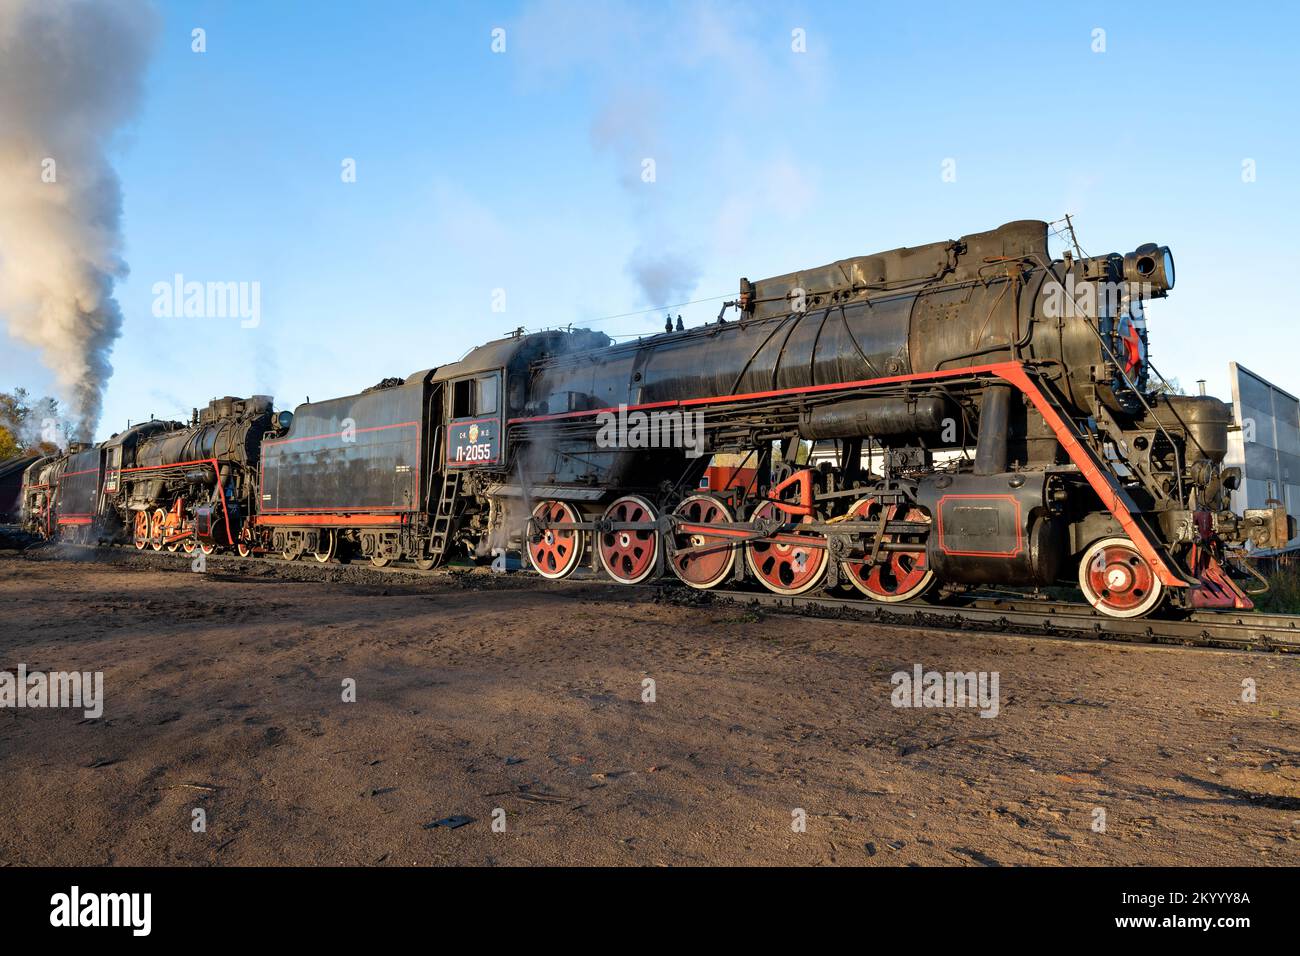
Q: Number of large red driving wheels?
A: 5